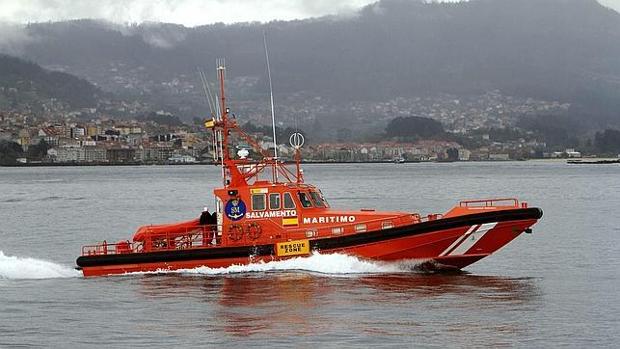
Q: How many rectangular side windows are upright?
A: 2